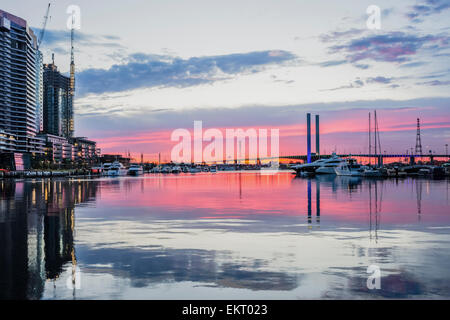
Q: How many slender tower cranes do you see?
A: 2